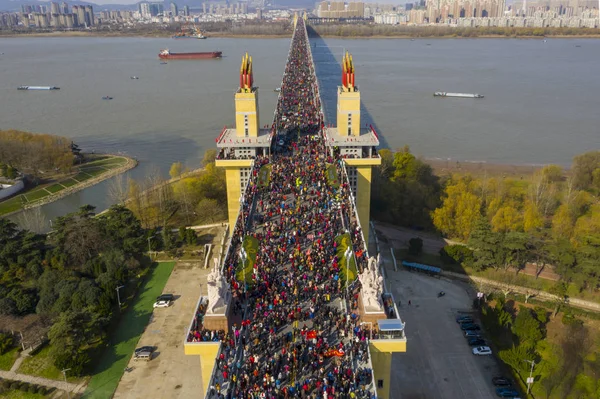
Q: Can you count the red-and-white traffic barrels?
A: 0